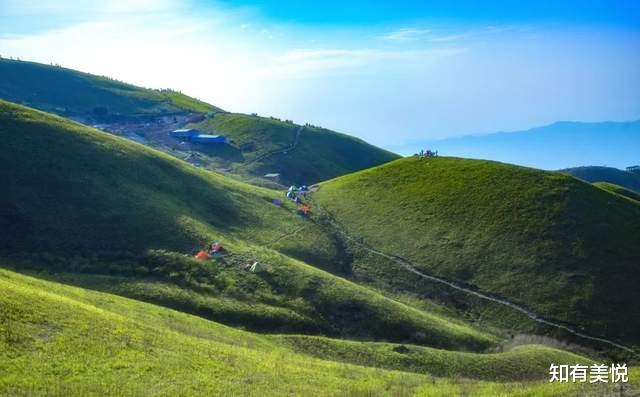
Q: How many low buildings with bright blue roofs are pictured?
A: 2